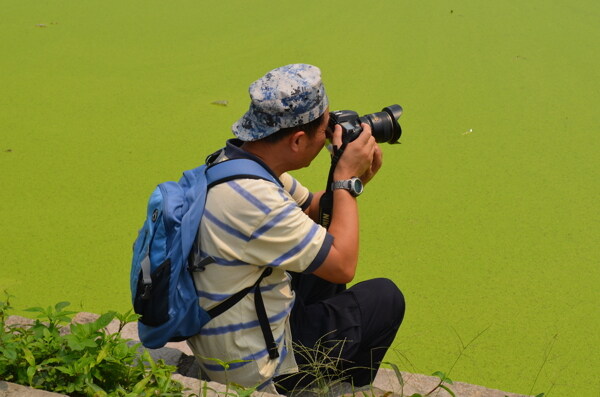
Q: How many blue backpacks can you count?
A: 1